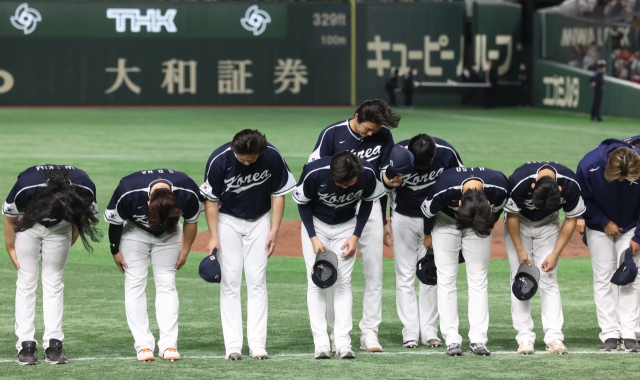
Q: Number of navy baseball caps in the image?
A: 6